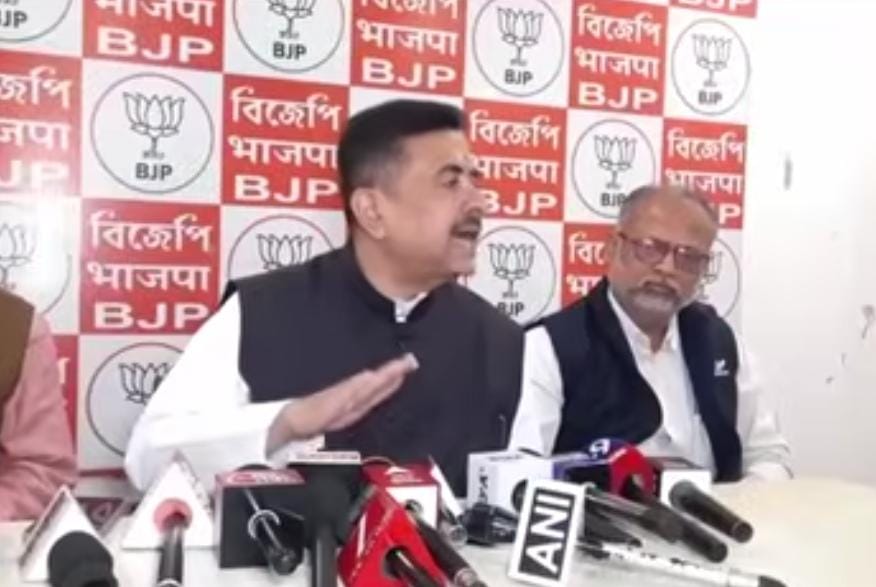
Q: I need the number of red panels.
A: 11